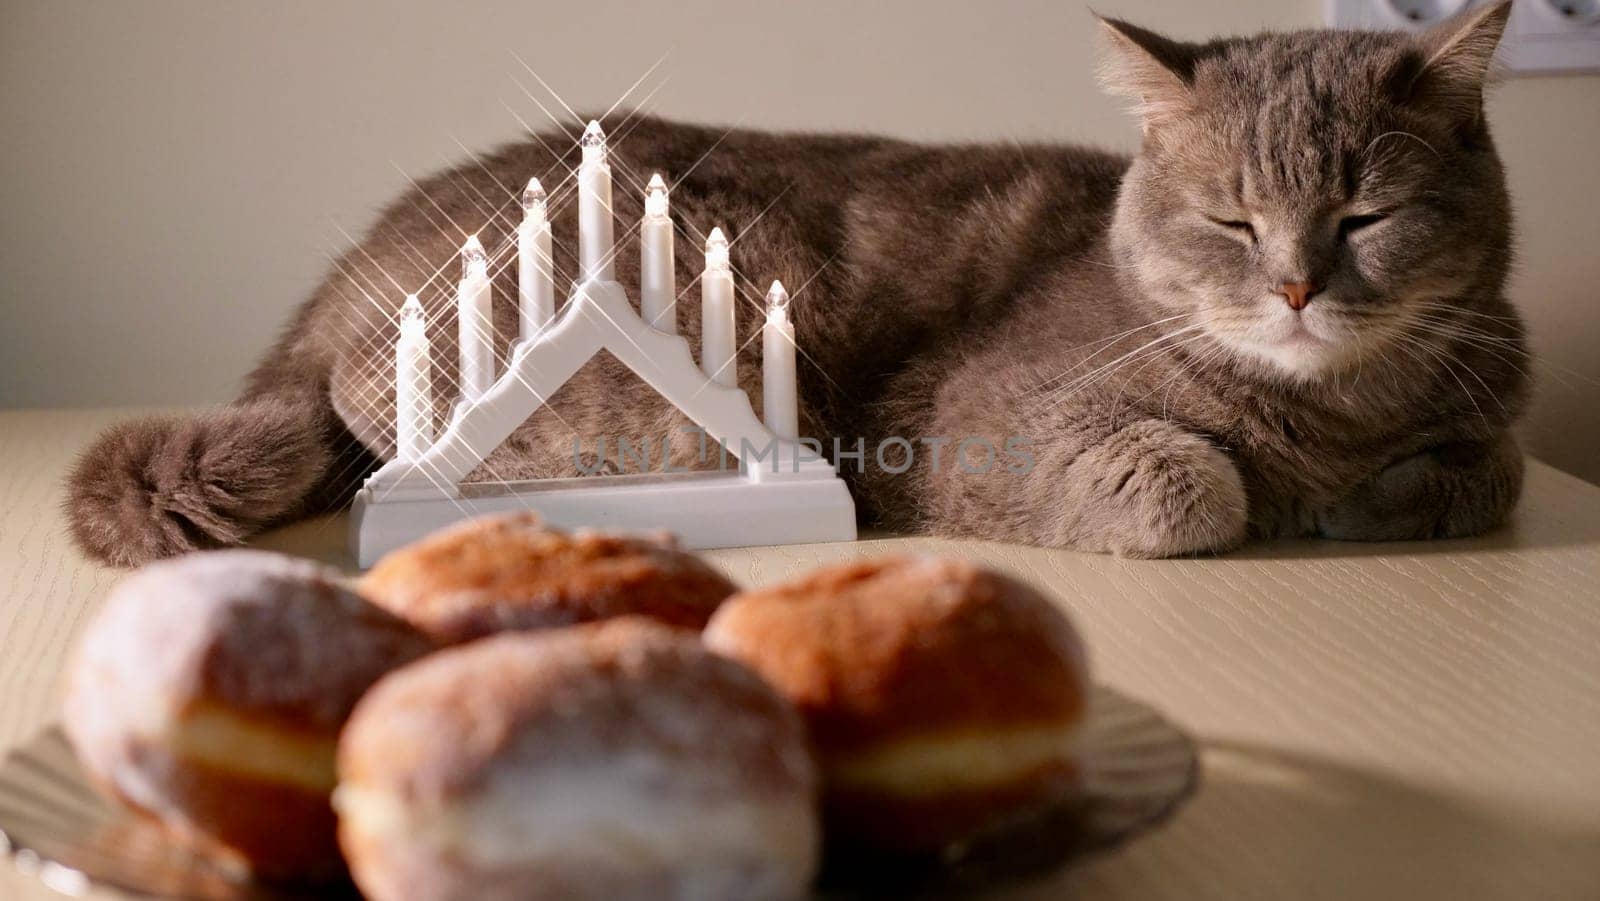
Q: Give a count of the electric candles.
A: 7